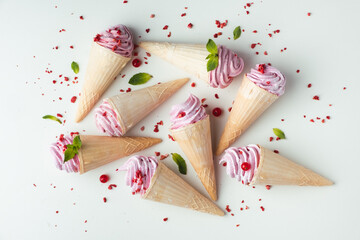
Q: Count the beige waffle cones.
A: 8